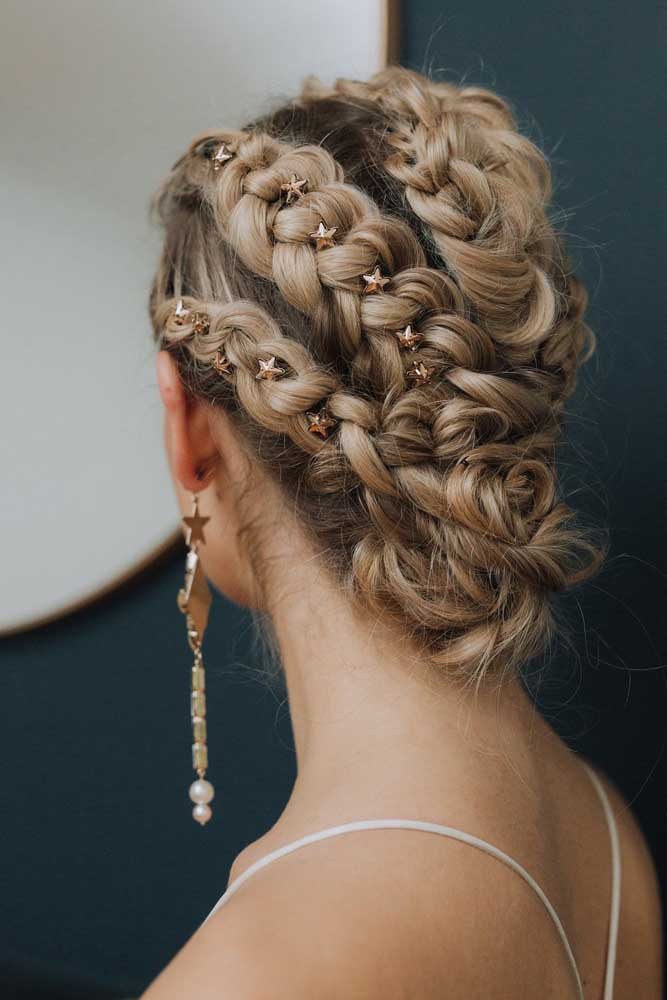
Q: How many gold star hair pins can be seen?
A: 11